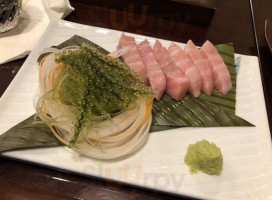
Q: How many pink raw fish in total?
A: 6